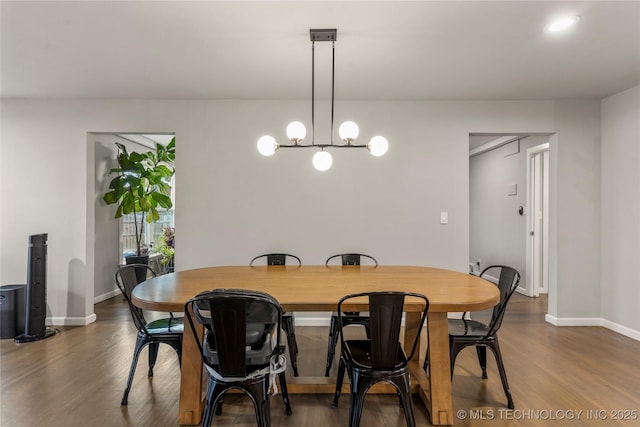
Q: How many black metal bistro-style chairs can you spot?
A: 6